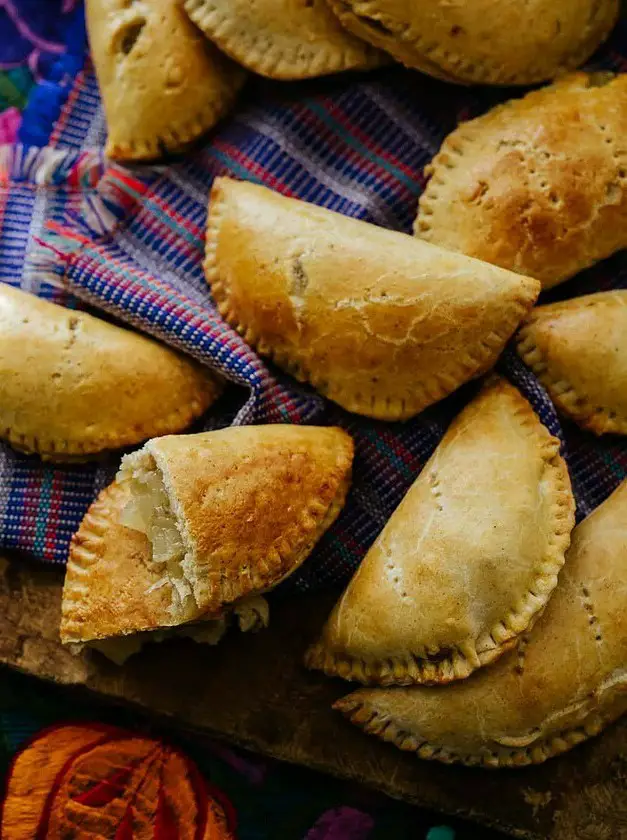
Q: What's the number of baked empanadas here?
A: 10